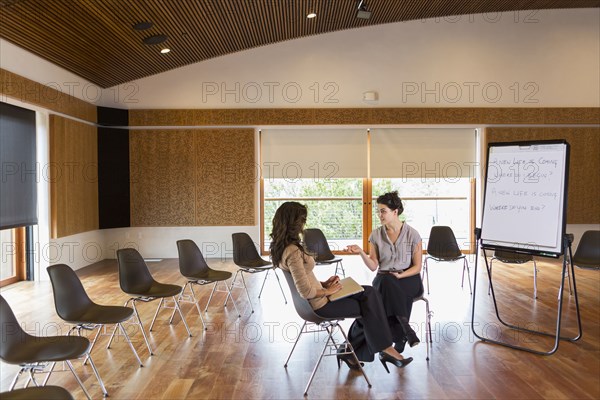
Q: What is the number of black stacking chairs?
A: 12